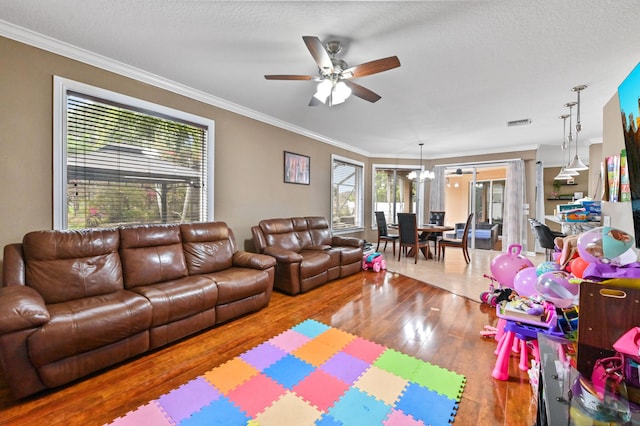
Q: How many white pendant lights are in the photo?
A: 3